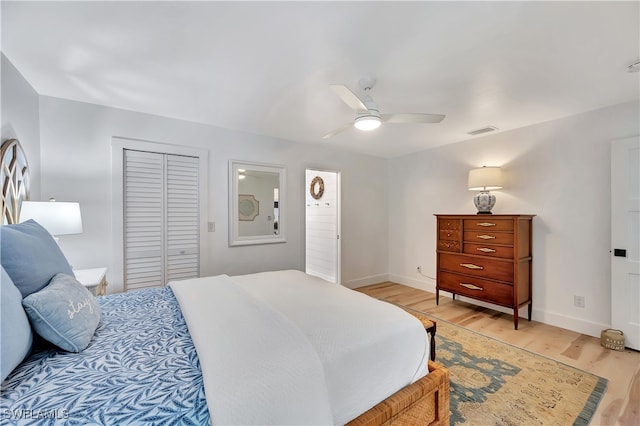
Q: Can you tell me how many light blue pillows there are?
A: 3